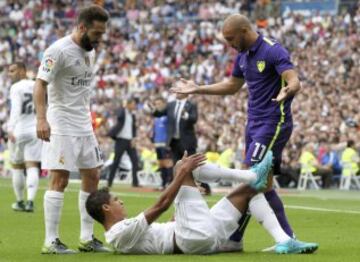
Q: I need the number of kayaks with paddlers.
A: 0